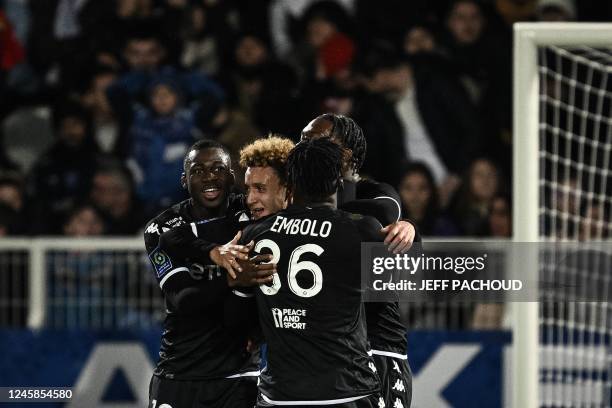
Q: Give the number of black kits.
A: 4